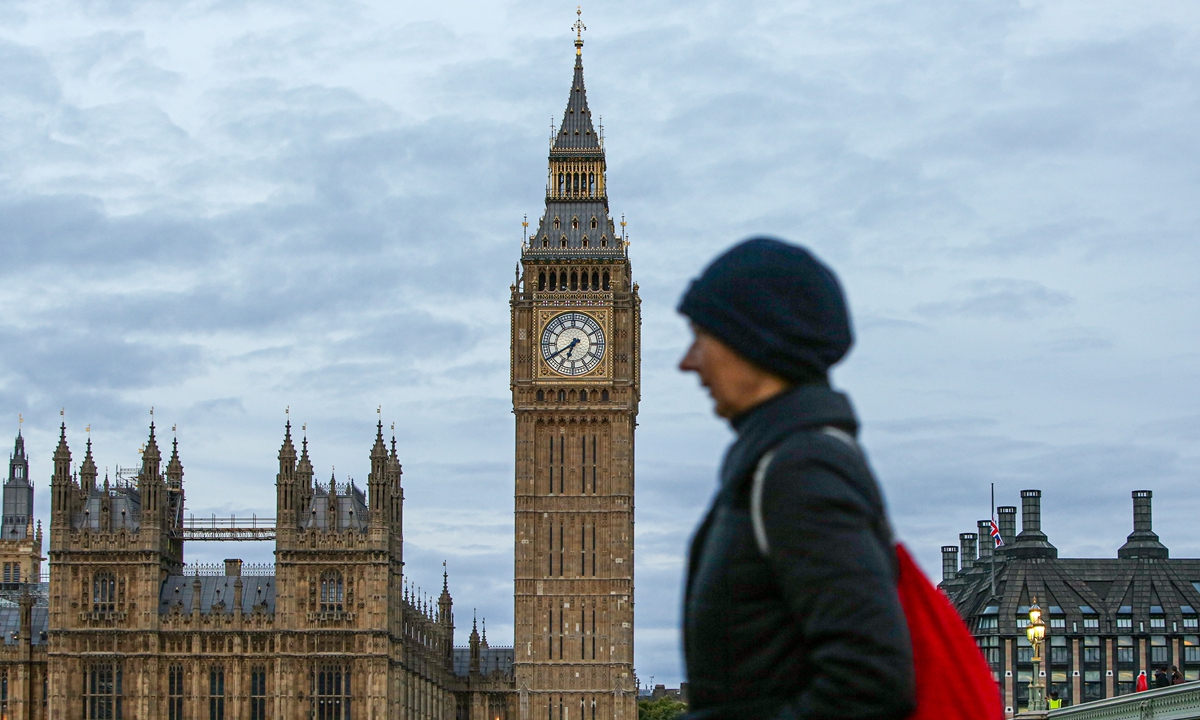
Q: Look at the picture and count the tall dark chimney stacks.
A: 6